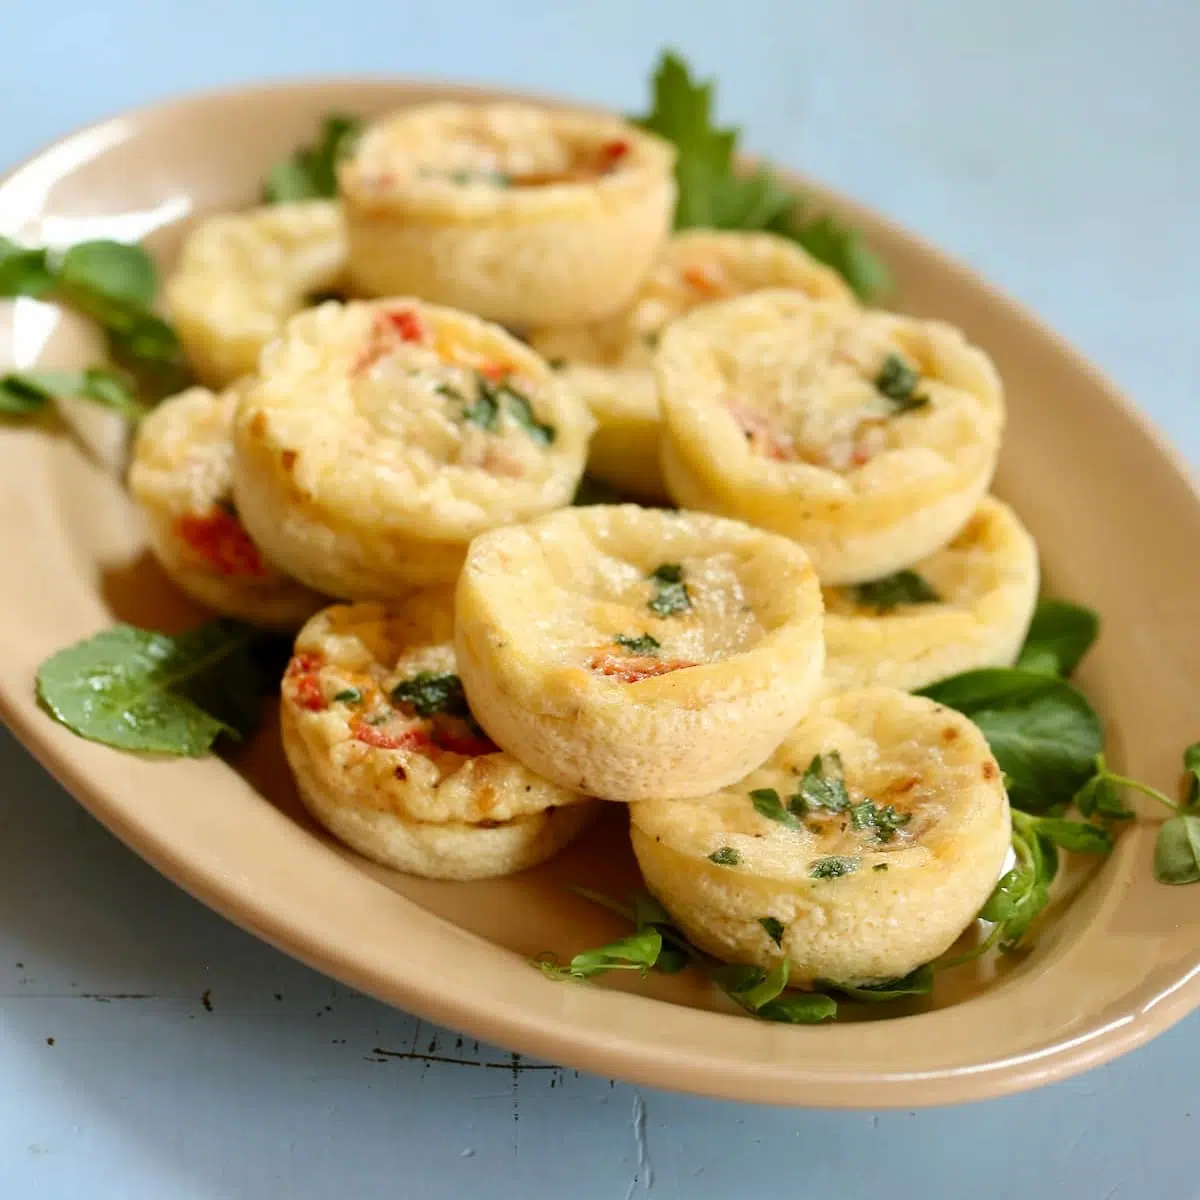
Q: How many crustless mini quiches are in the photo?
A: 10